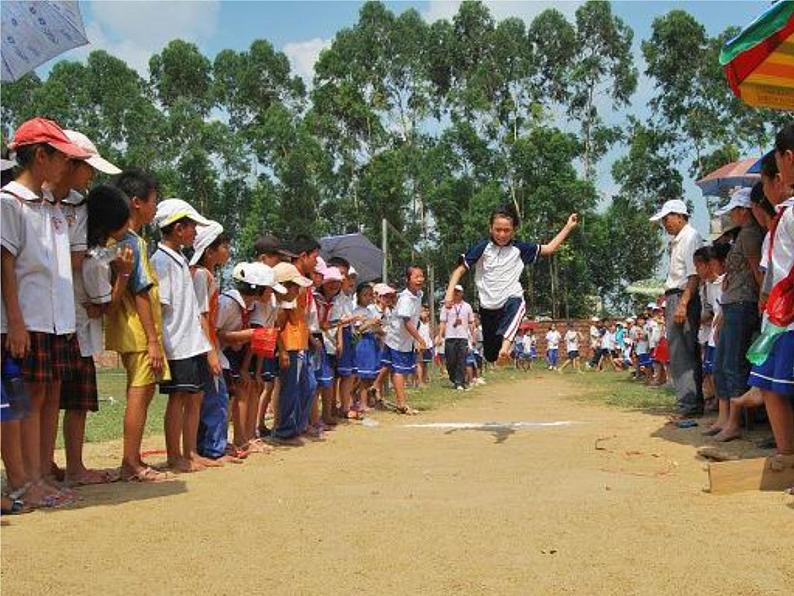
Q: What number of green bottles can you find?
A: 1